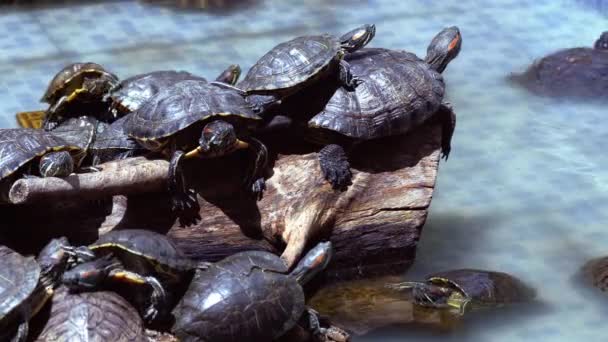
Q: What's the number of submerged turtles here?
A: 3